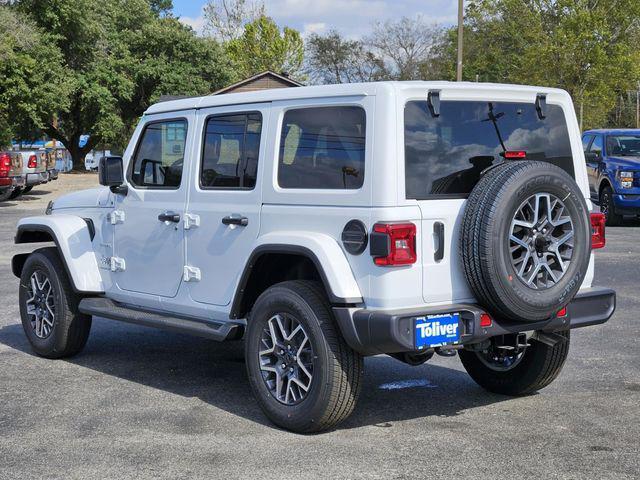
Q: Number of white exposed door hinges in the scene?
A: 4